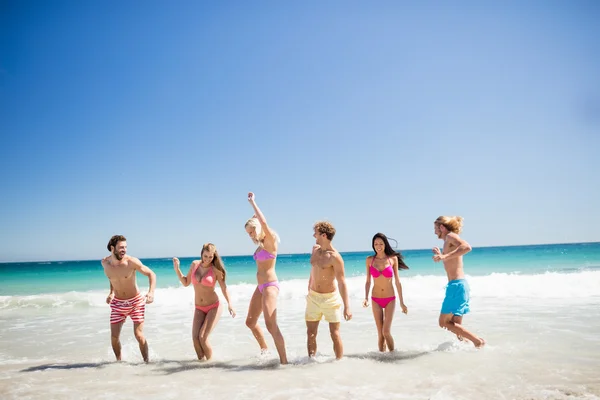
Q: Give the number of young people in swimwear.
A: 6